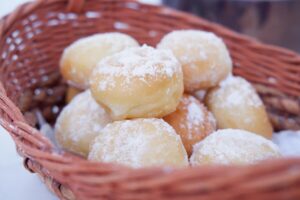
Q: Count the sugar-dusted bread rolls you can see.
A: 8